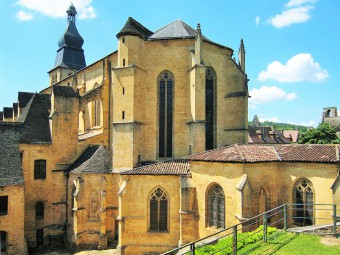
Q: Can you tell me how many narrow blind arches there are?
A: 2